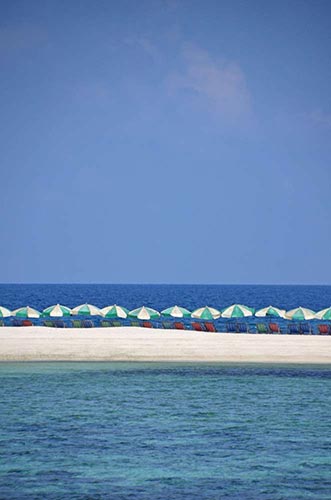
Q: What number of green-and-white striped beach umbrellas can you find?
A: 12